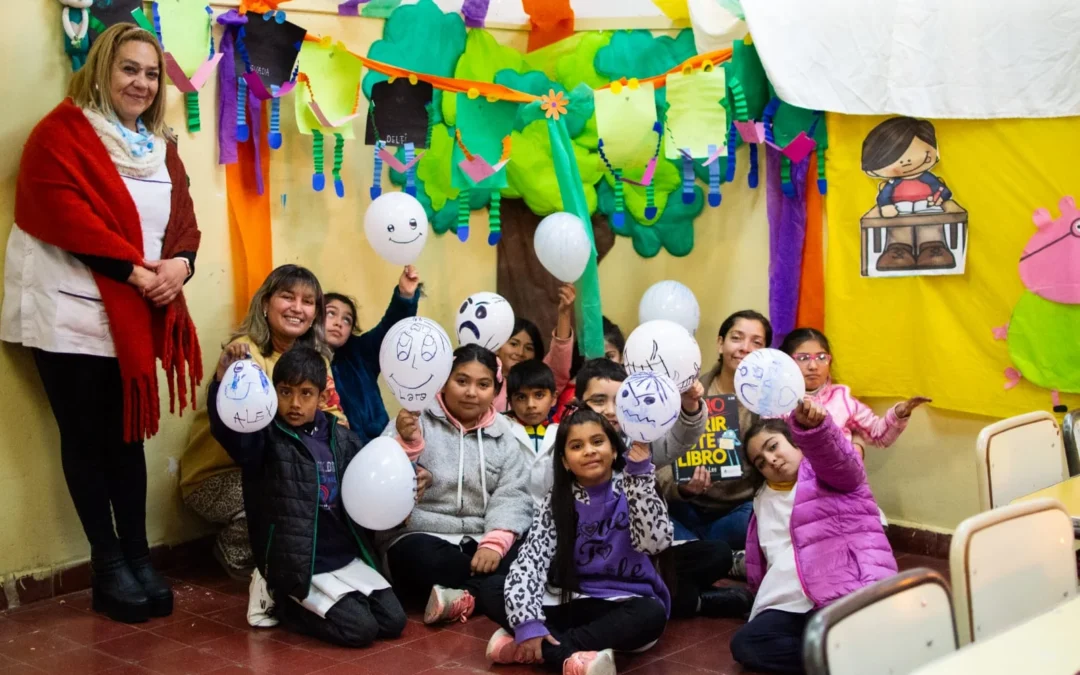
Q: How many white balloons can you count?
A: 10